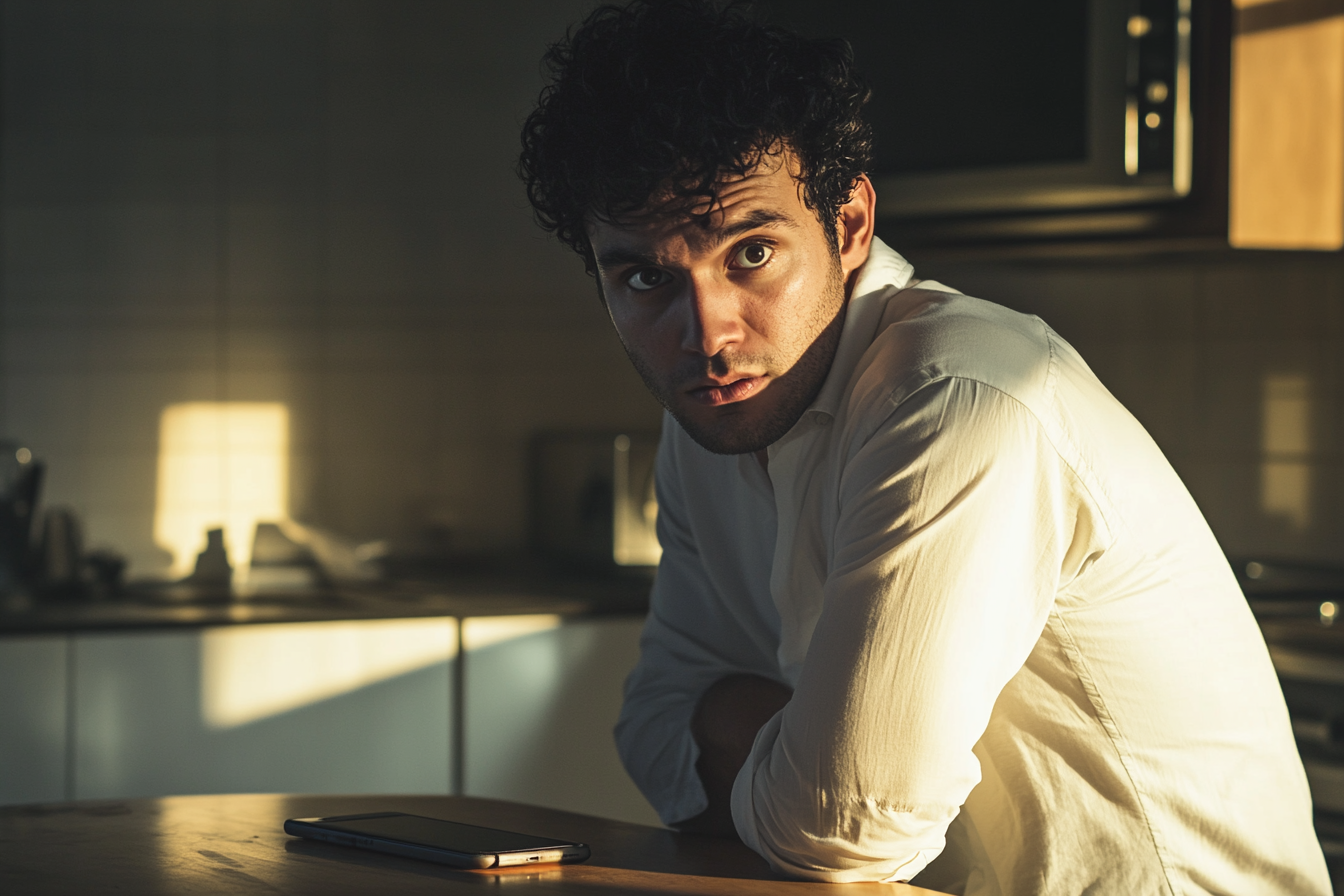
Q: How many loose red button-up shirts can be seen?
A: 0